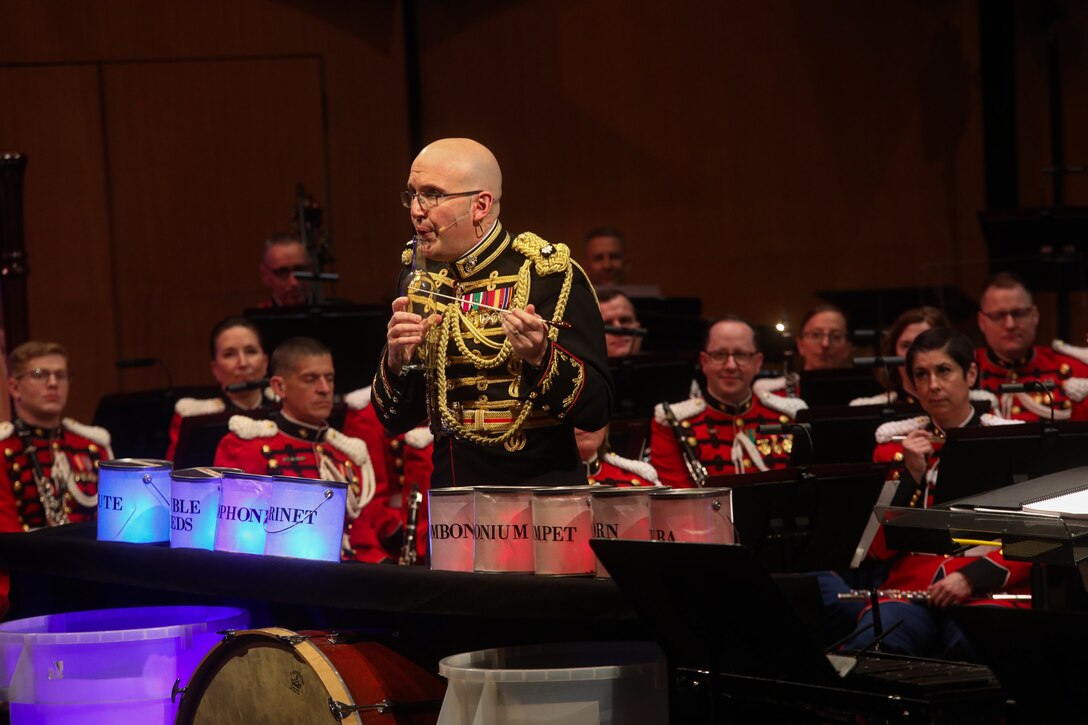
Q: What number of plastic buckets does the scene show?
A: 11